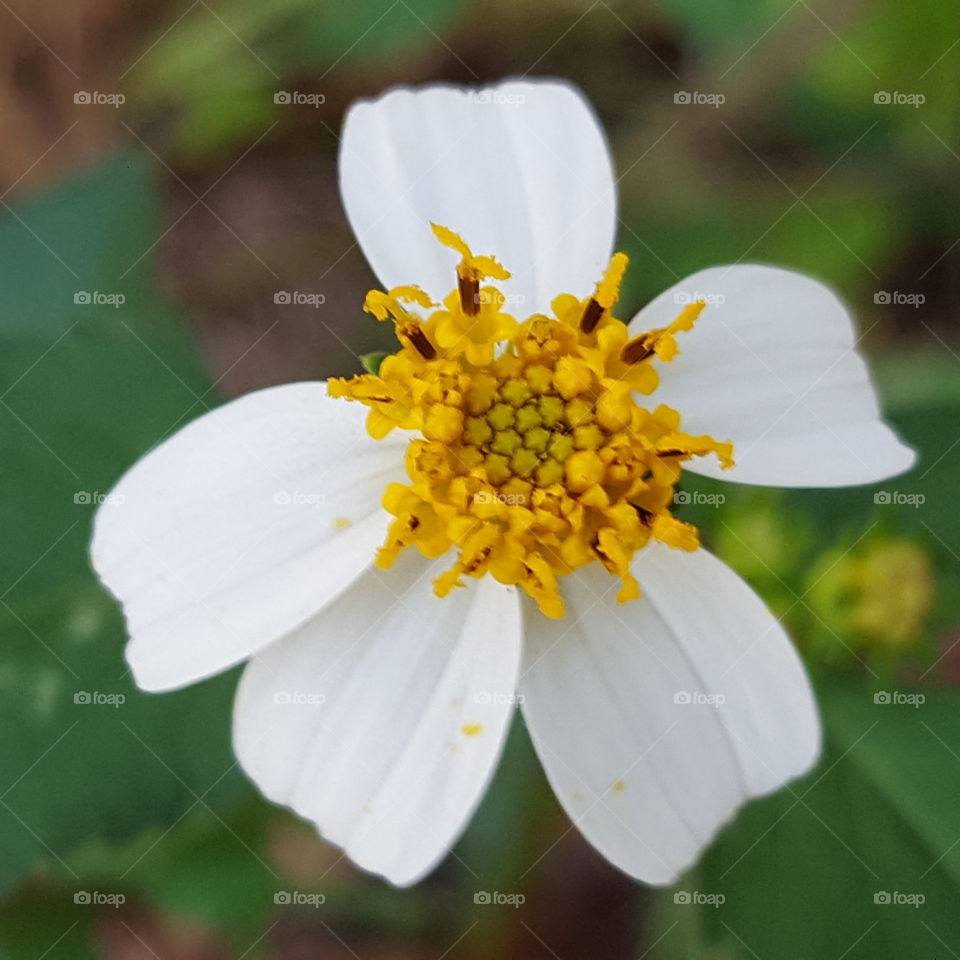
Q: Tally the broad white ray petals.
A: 5